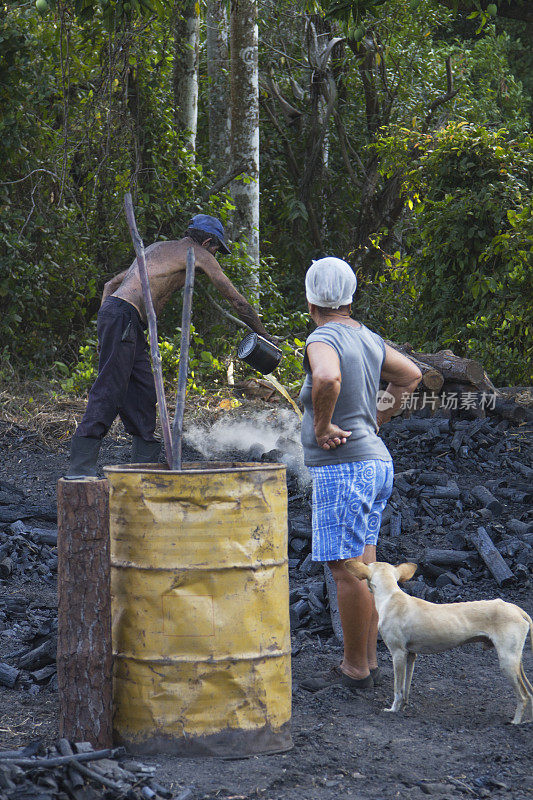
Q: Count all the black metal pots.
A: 1